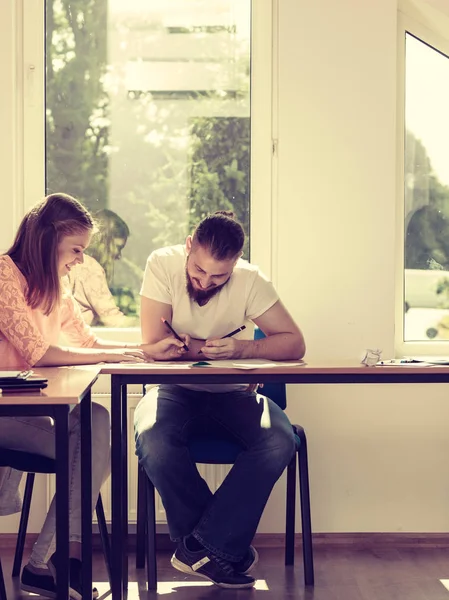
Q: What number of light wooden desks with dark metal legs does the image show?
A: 2